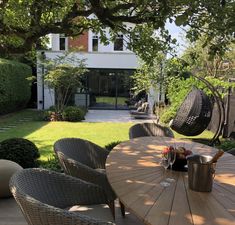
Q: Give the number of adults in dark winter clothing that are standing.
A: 0